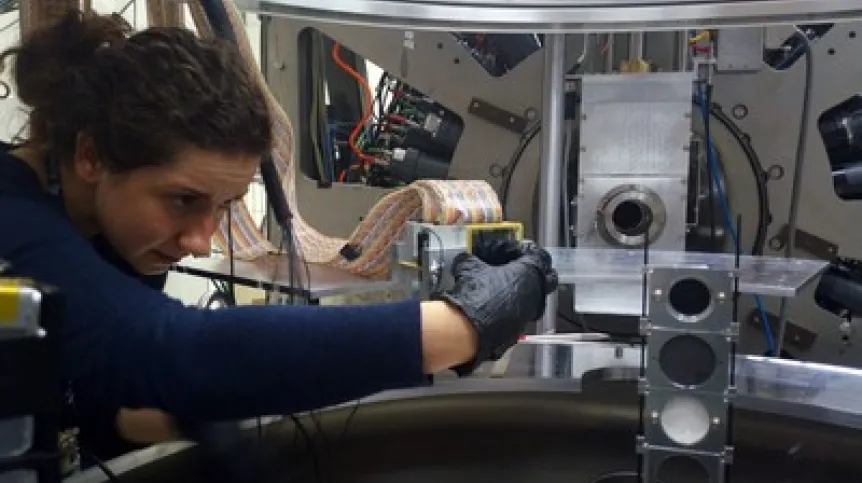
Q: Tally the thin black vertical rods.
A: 2